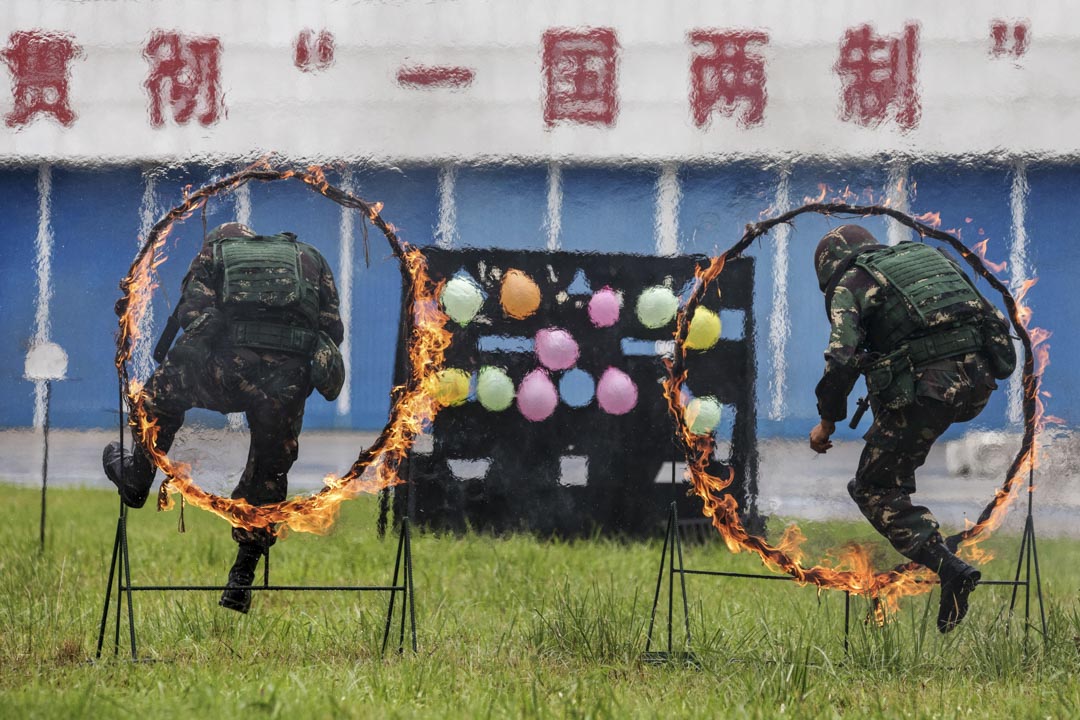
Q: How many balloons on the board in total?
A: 11